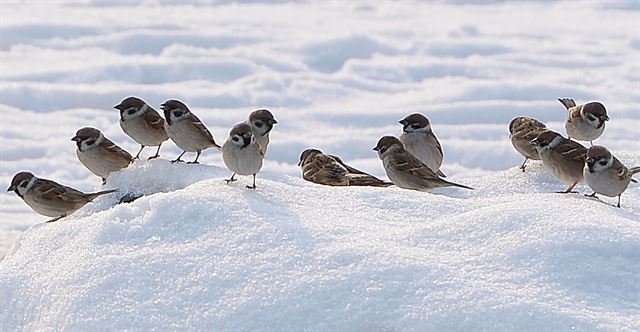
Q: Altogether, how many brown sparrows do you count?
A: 13